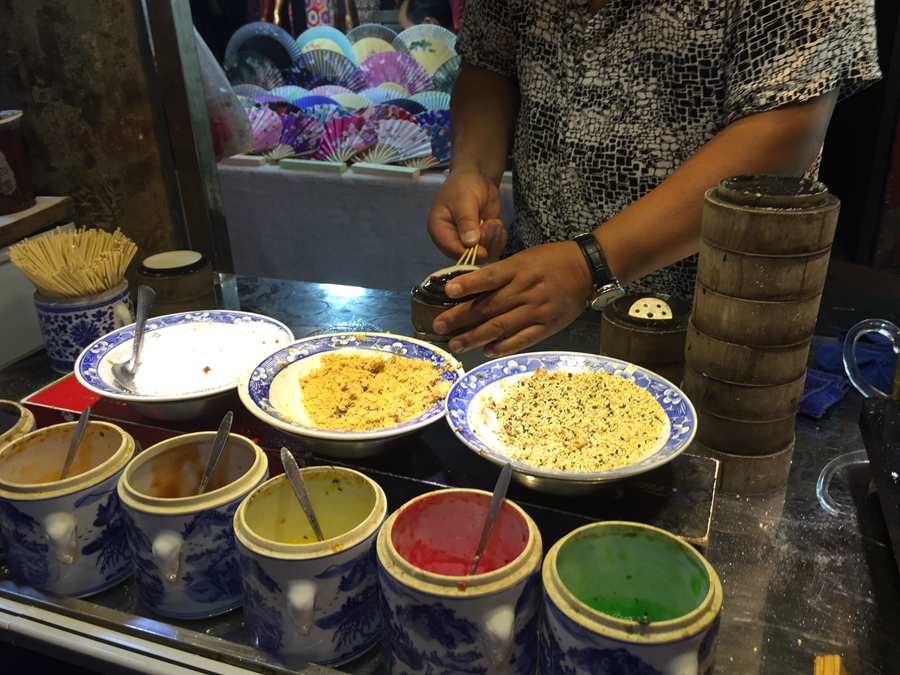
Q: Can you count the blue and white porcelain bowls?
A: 3